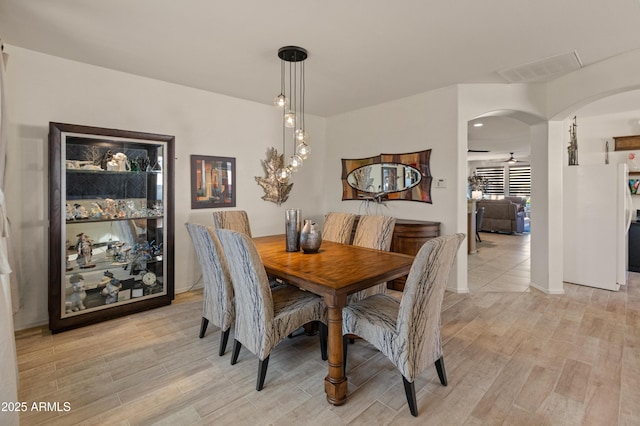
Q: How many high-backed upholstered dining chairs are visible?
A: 6